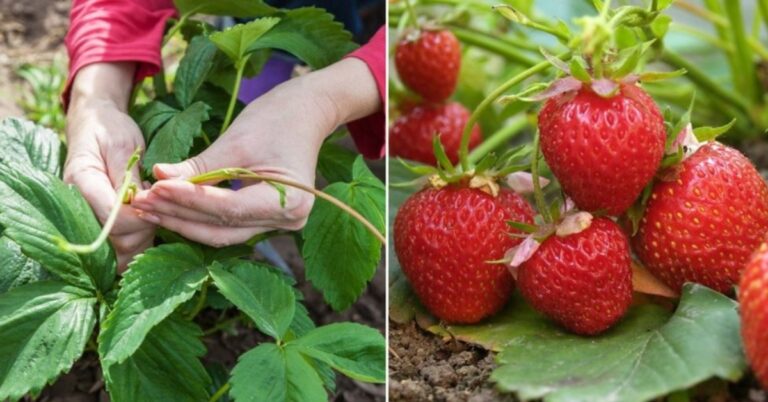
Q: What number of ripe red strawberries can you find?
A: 7